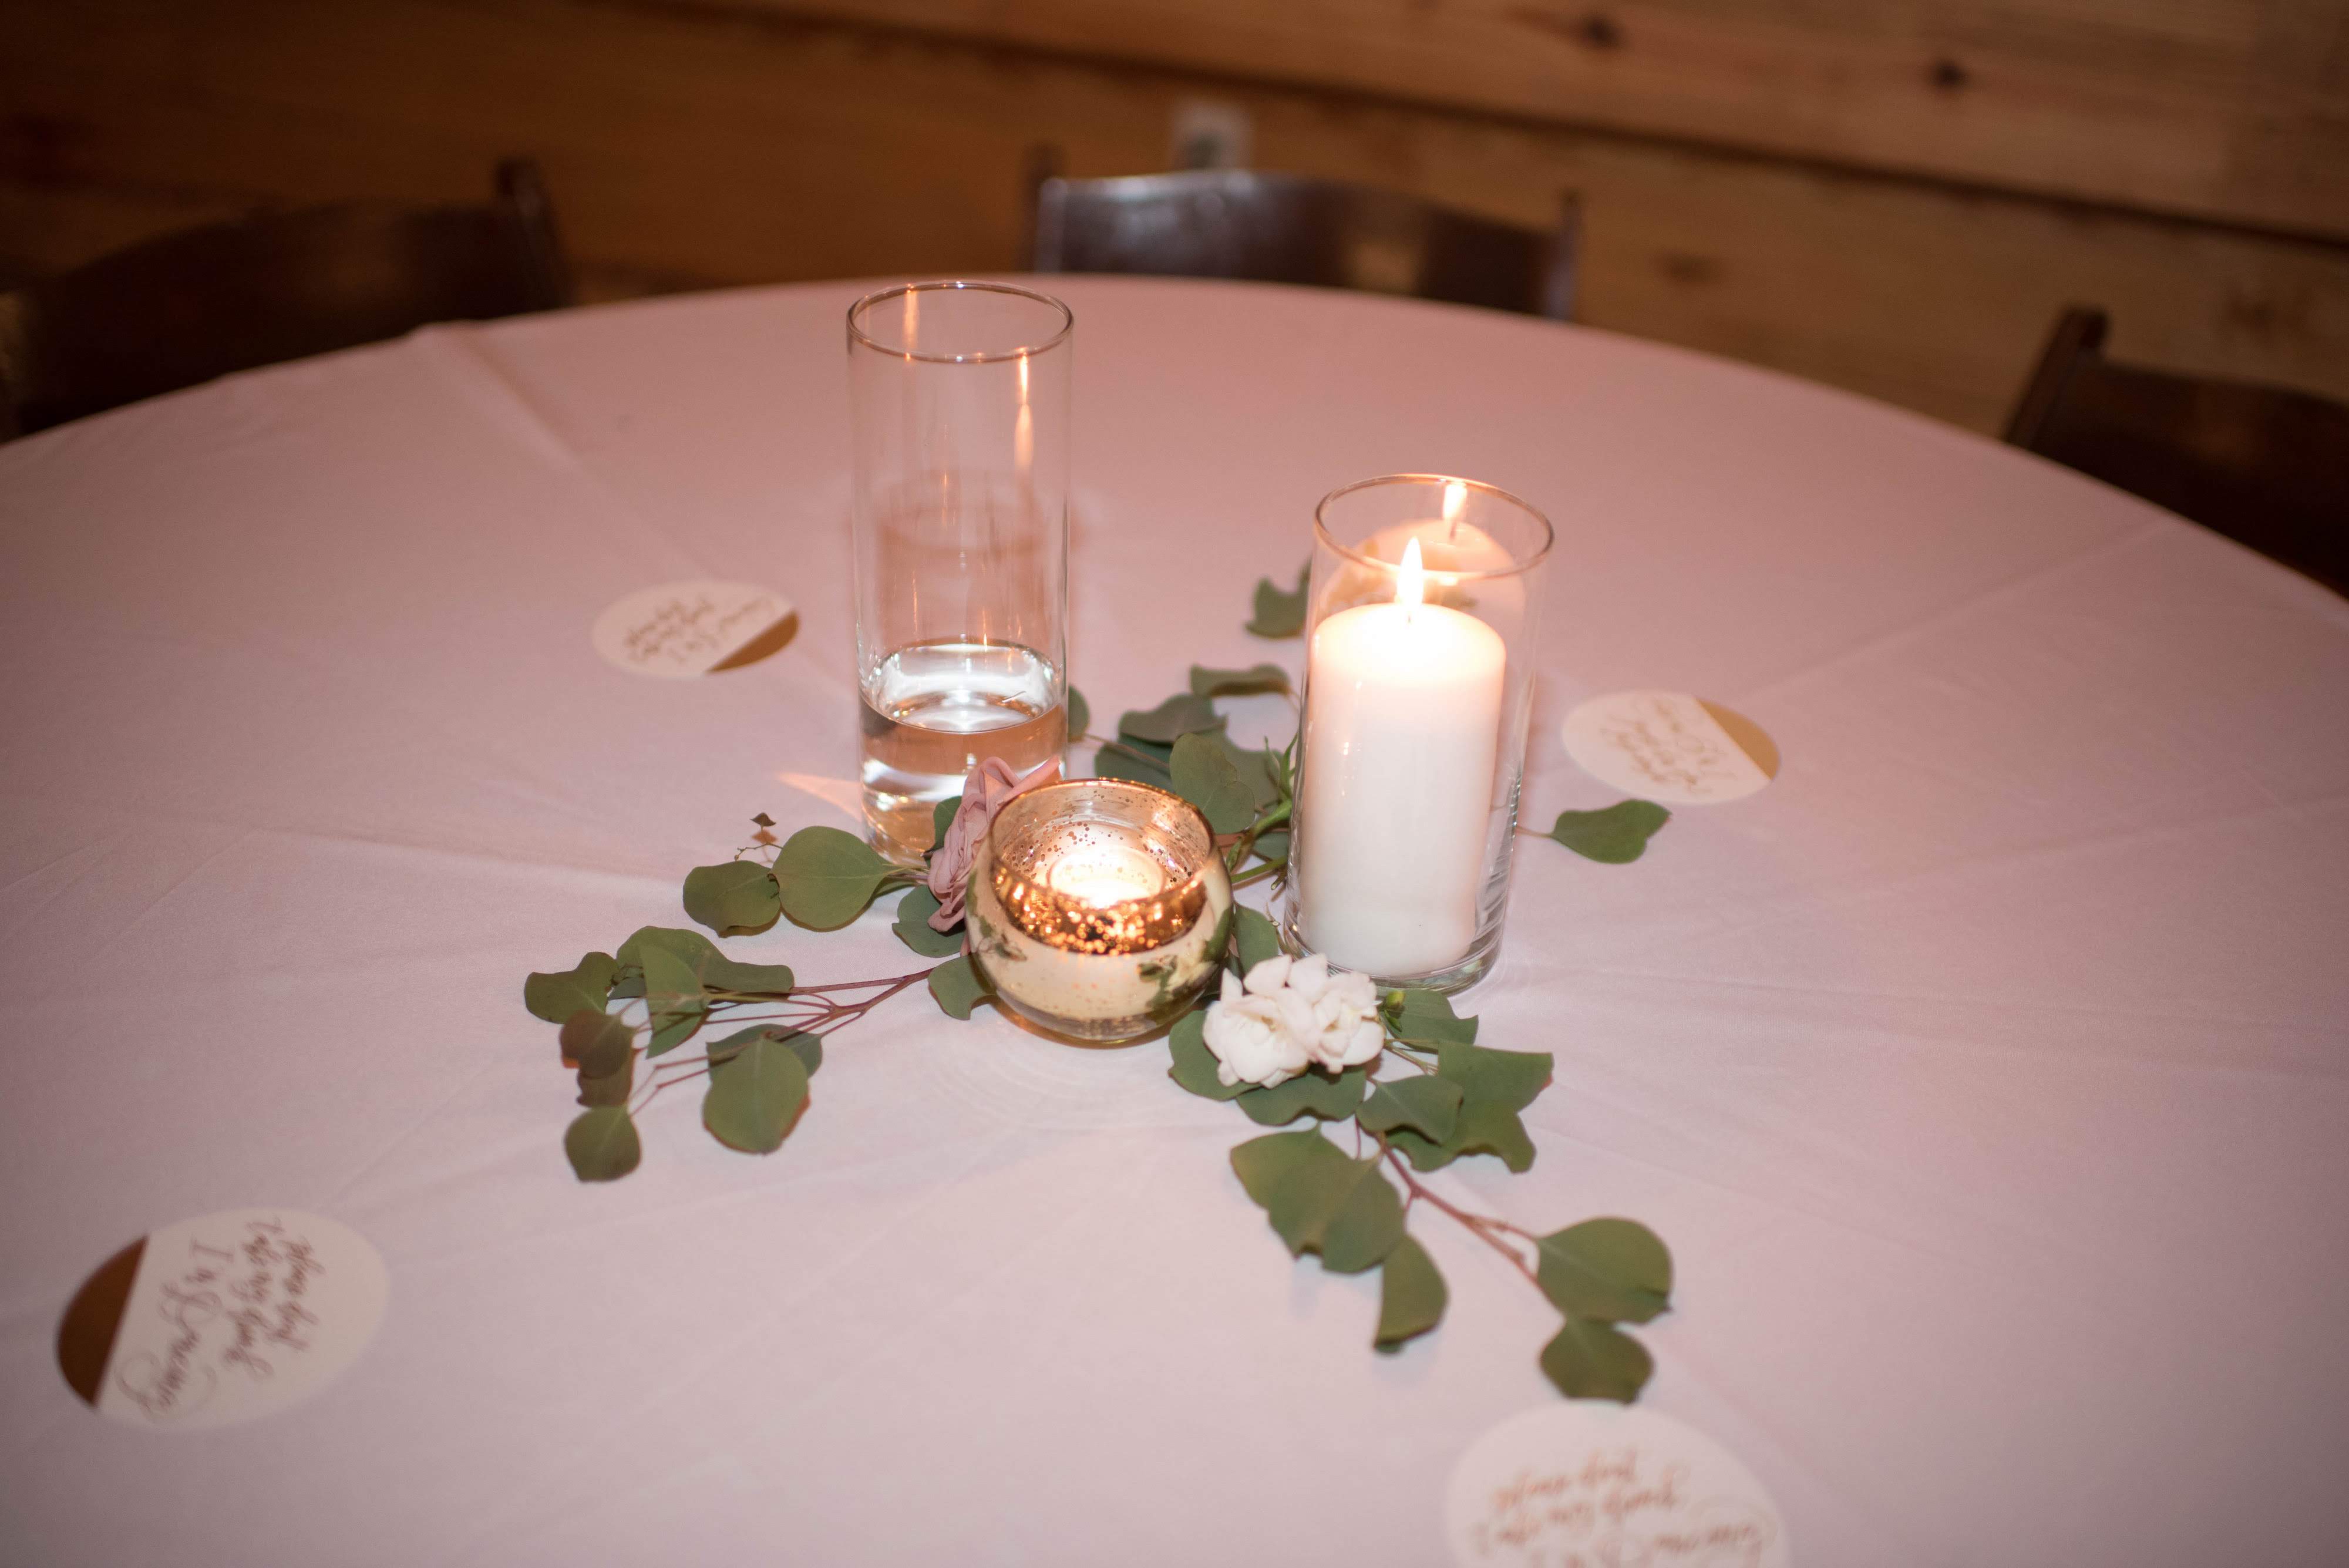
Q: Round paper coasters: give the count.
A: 4